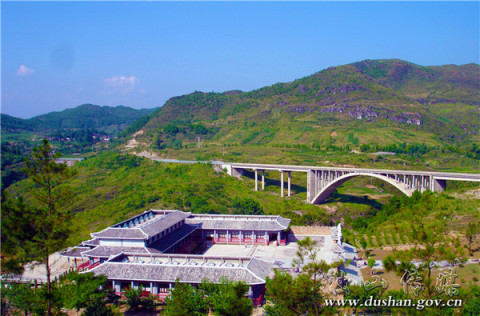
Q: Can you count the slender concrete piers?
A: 4